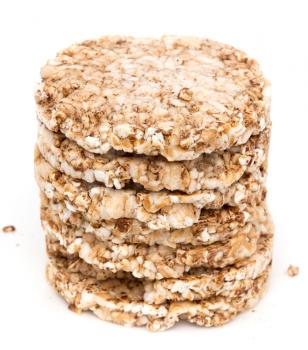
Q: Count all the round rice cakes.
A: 7